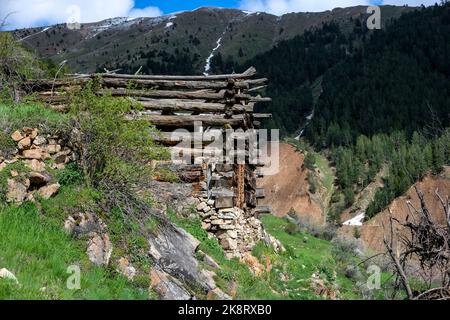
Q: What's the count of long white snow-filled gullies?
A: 2